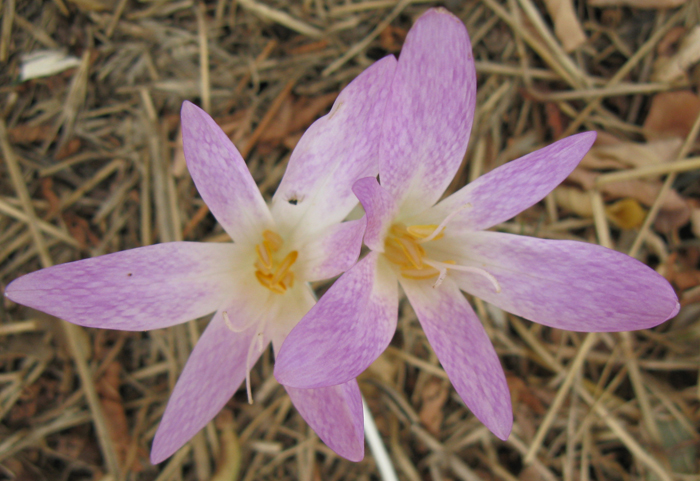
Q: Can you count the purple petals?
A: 12